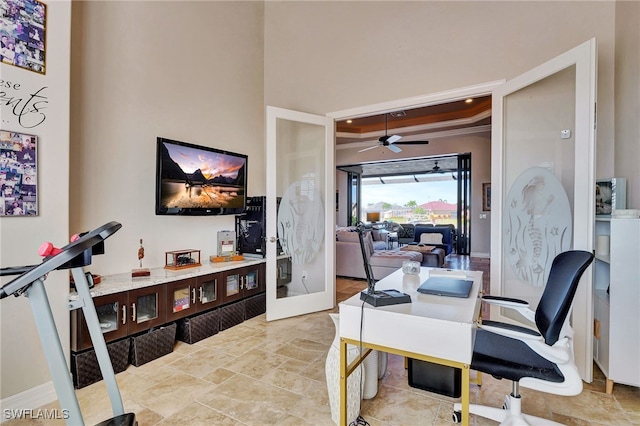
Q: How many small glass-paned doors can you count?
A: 6